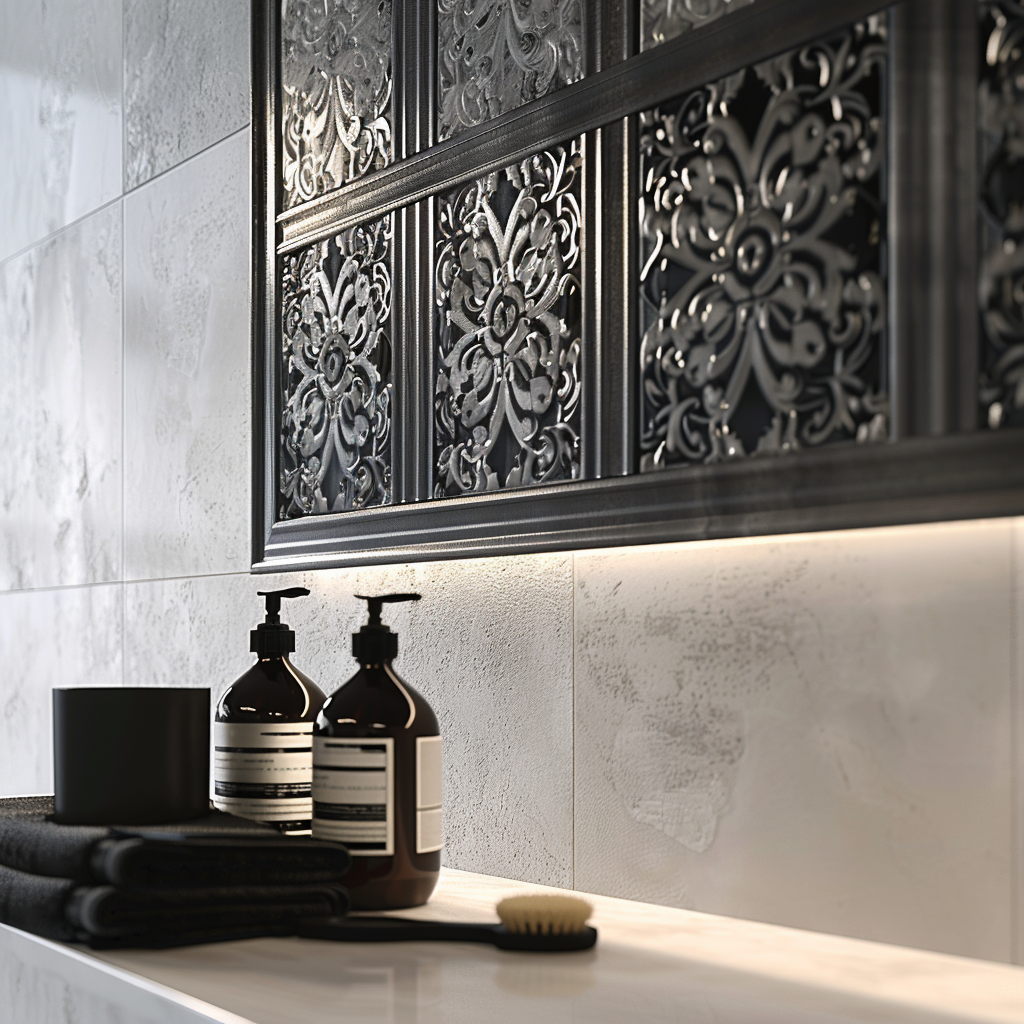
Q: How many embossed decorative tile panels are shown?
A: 7